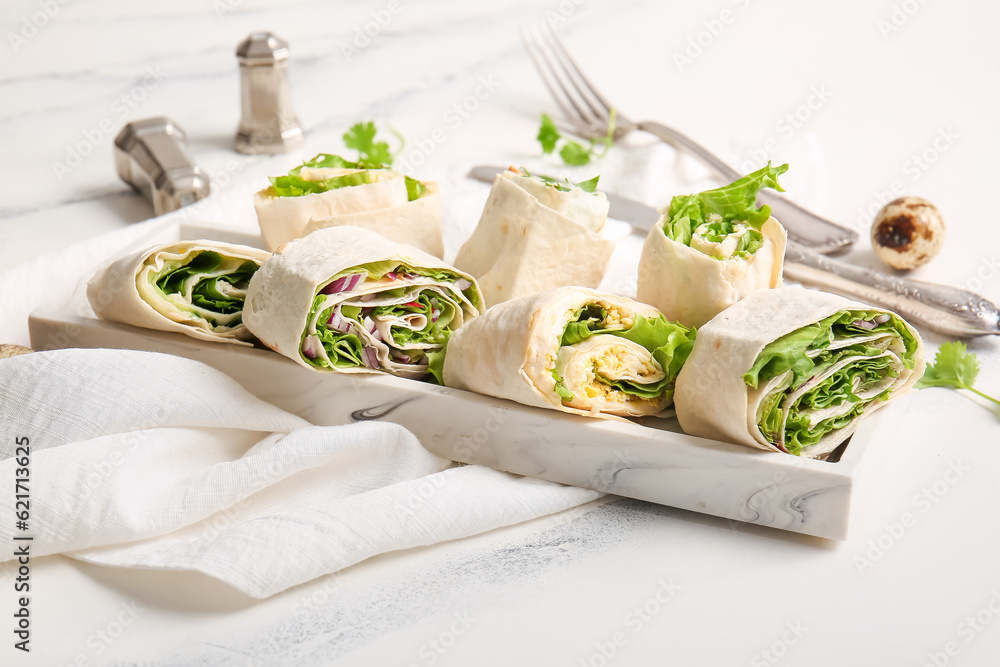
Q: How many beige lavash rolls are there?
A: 7